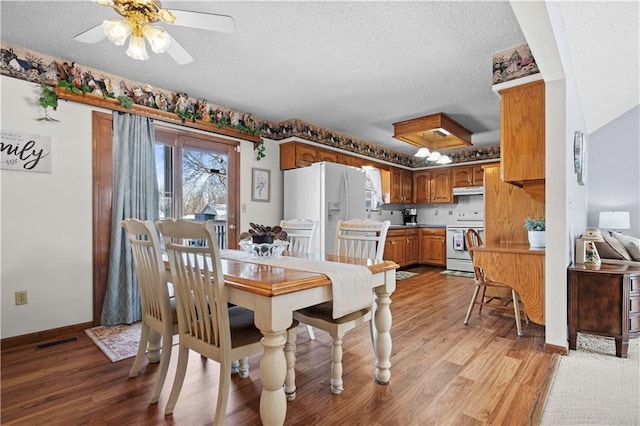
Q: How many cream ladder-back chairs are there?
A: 4